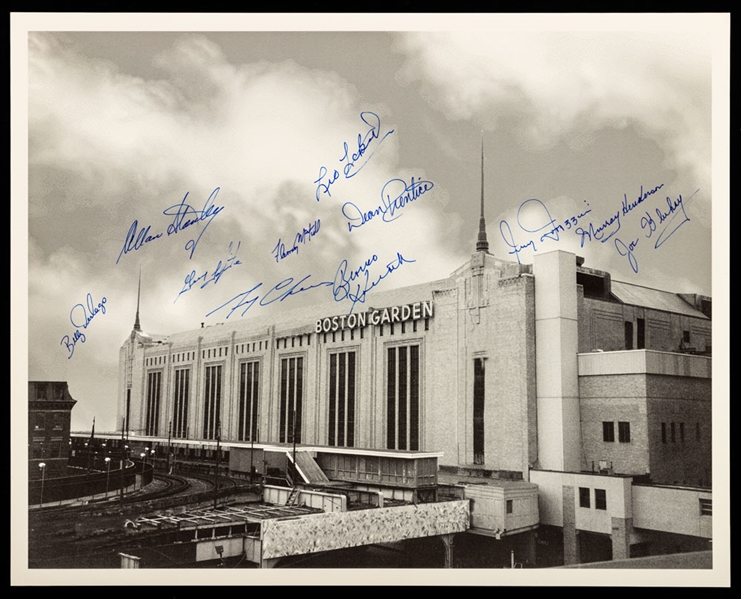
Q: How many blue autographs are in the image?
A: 11